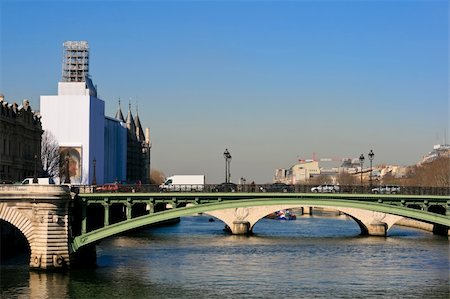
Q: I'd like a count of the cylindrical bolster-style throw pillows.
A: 0